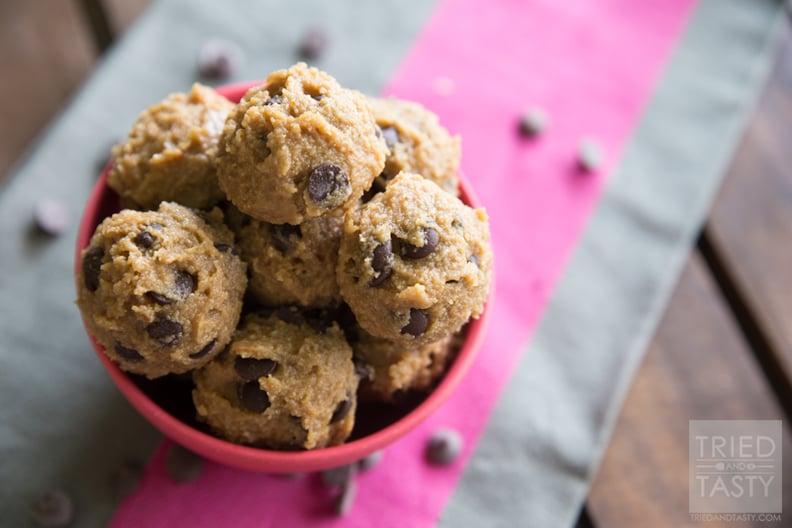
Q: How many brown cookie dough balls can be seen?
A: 8